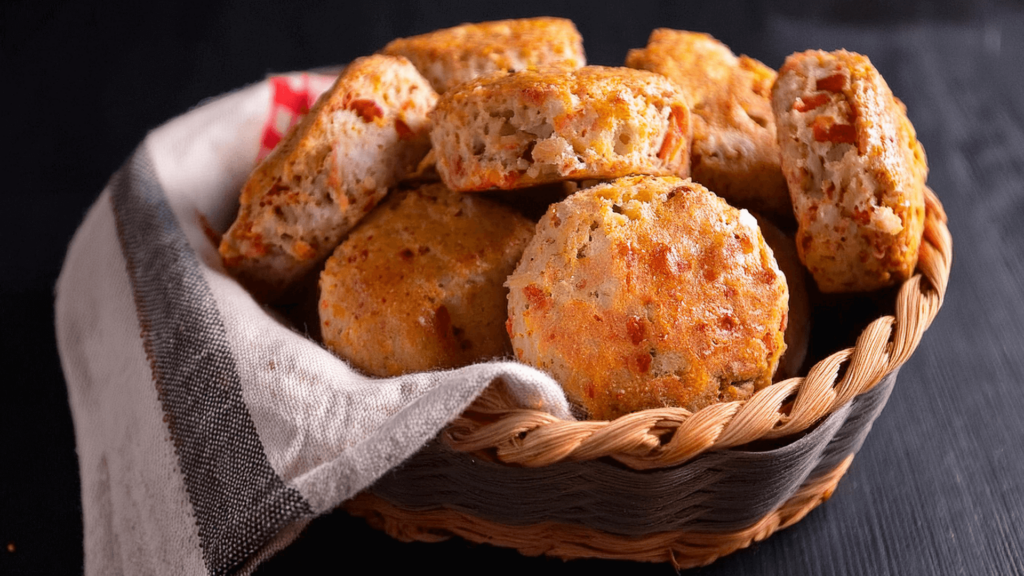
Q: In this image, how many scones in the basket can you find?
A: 8